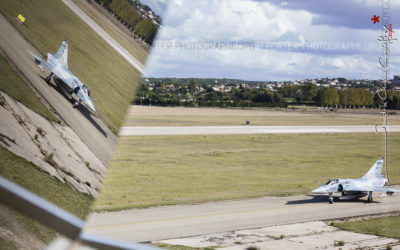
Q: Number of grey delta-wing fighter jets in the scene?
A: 2